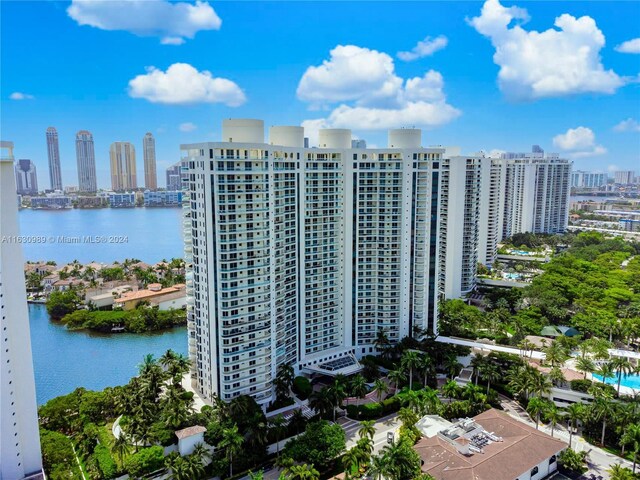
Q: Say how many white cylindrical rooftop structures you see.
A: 4